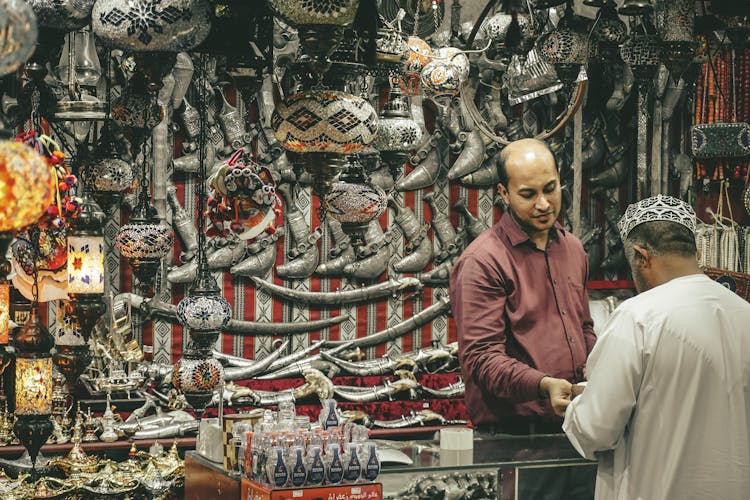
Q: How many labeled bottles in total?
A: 7